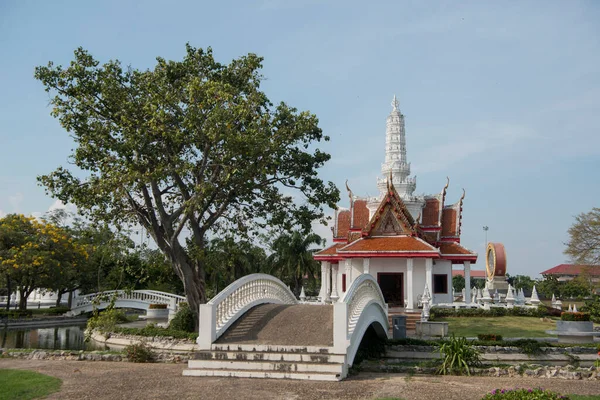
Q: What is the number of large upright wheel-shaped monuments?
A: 1